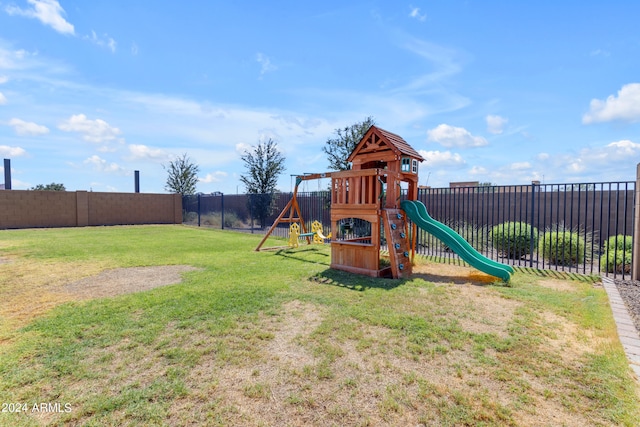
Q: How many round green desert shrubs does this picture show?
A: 3